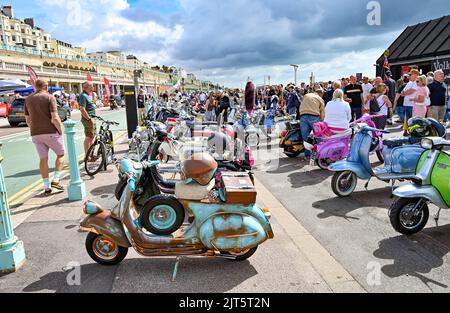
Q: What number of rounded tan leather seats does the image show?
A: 1